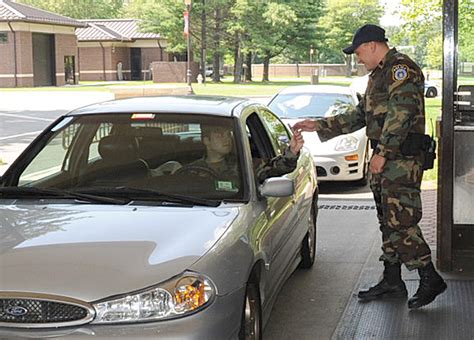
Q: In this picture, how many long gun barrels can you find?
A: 0